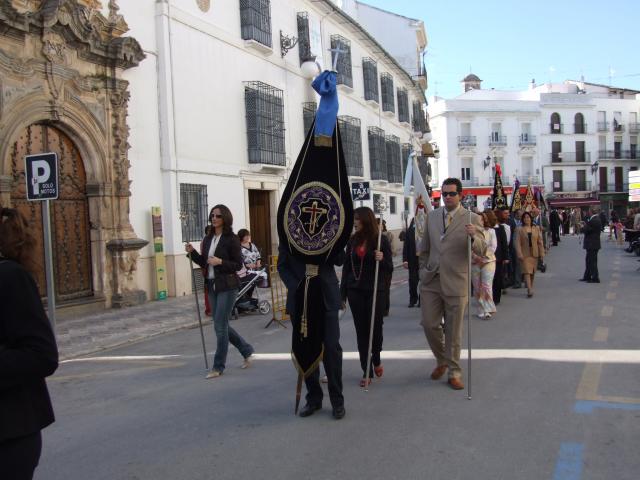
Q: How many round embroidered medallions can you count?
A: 1